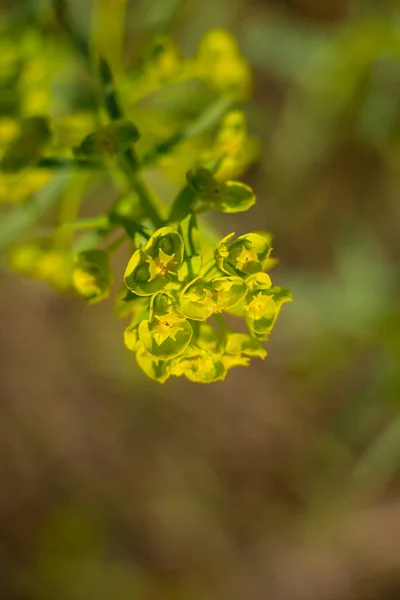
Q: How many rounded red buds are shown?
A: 0